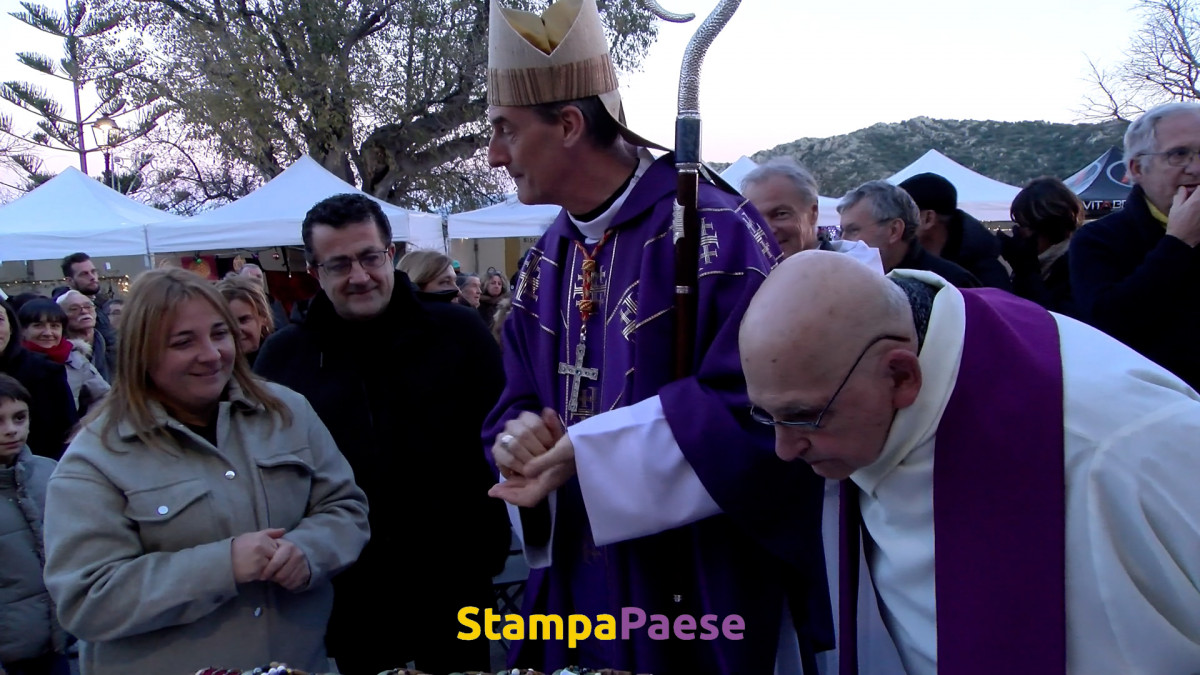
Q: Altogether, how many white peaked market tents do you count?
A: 5